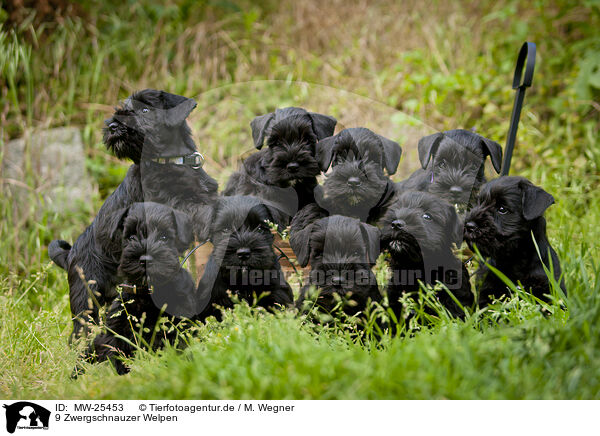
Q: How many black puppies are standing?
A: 1